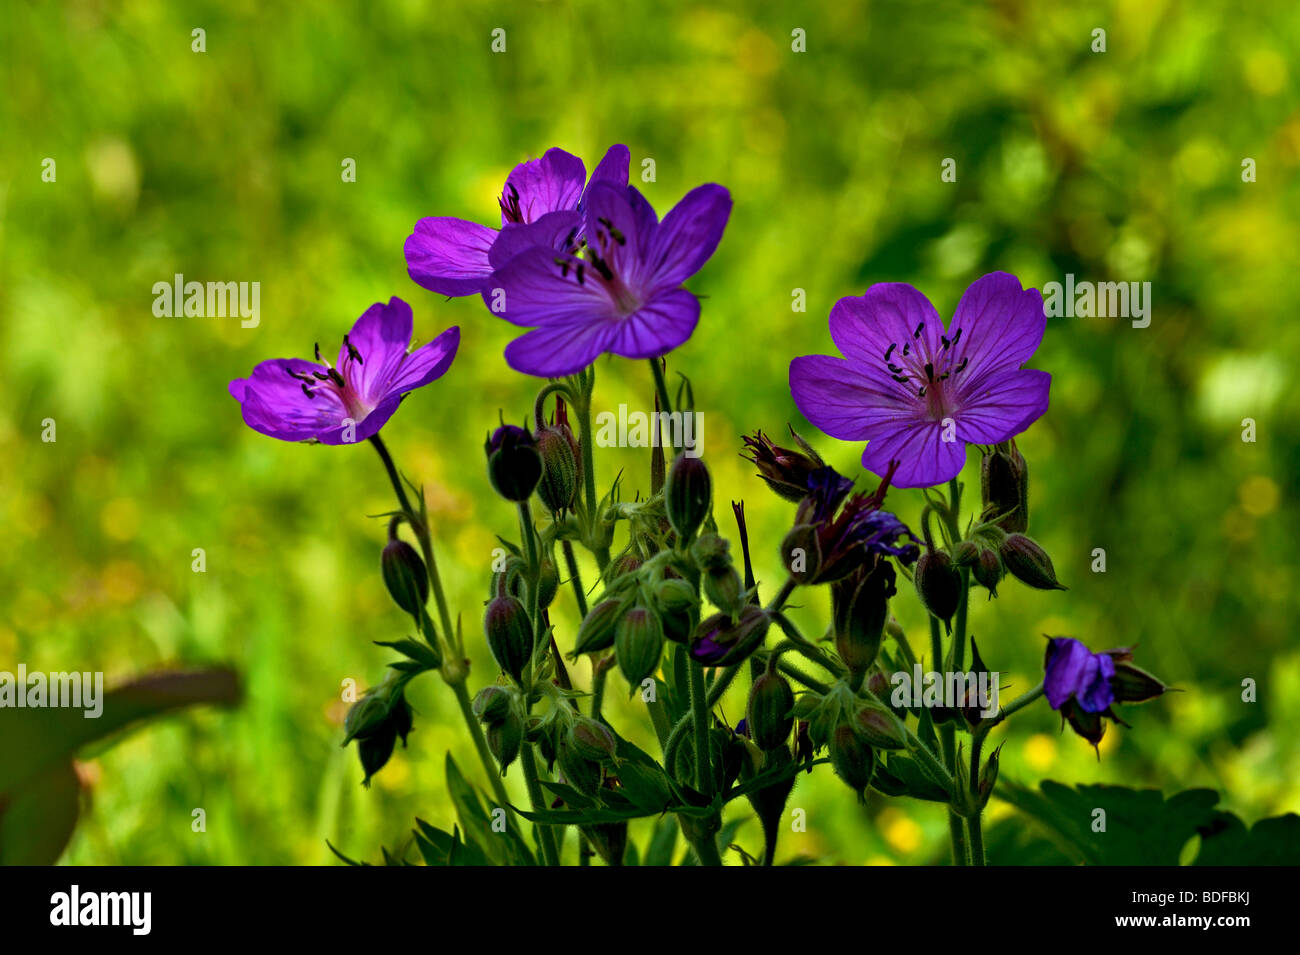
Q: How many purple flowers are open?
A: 4